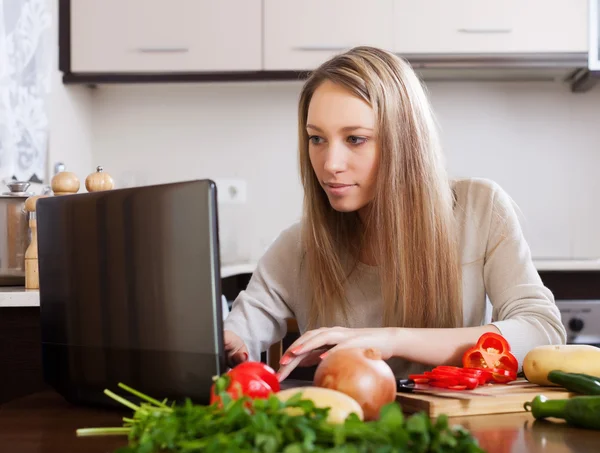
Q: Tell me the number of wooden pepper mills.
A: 3